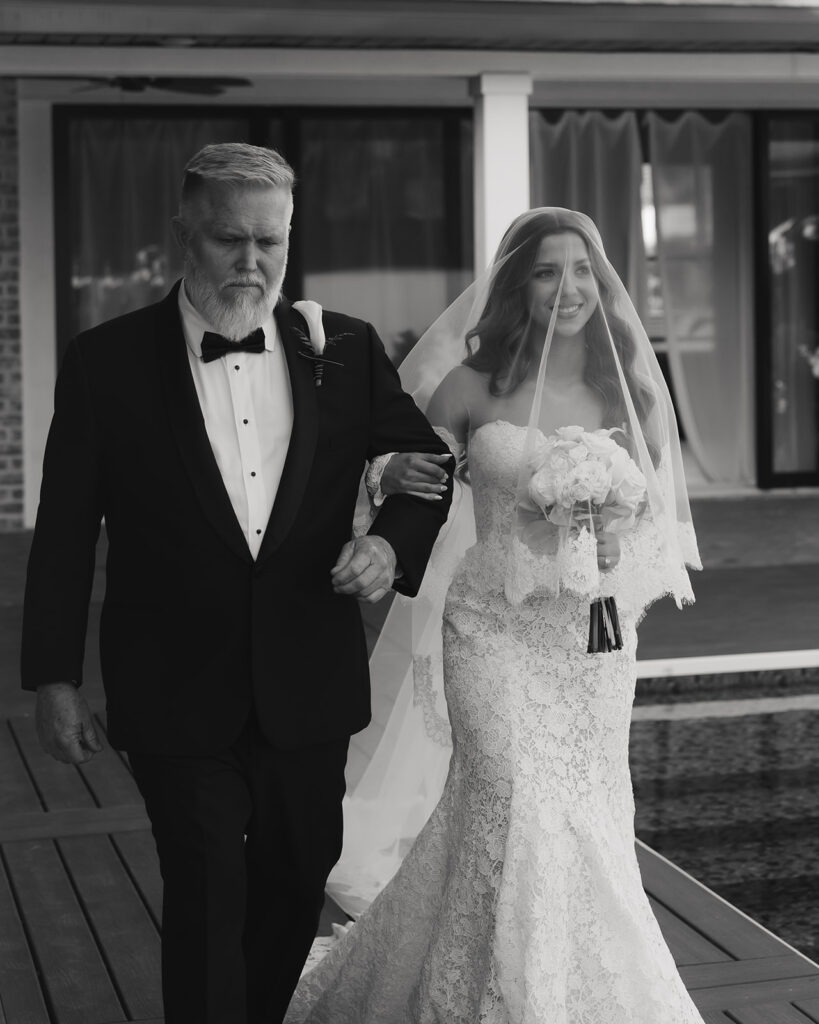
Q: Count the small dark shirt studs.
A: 4